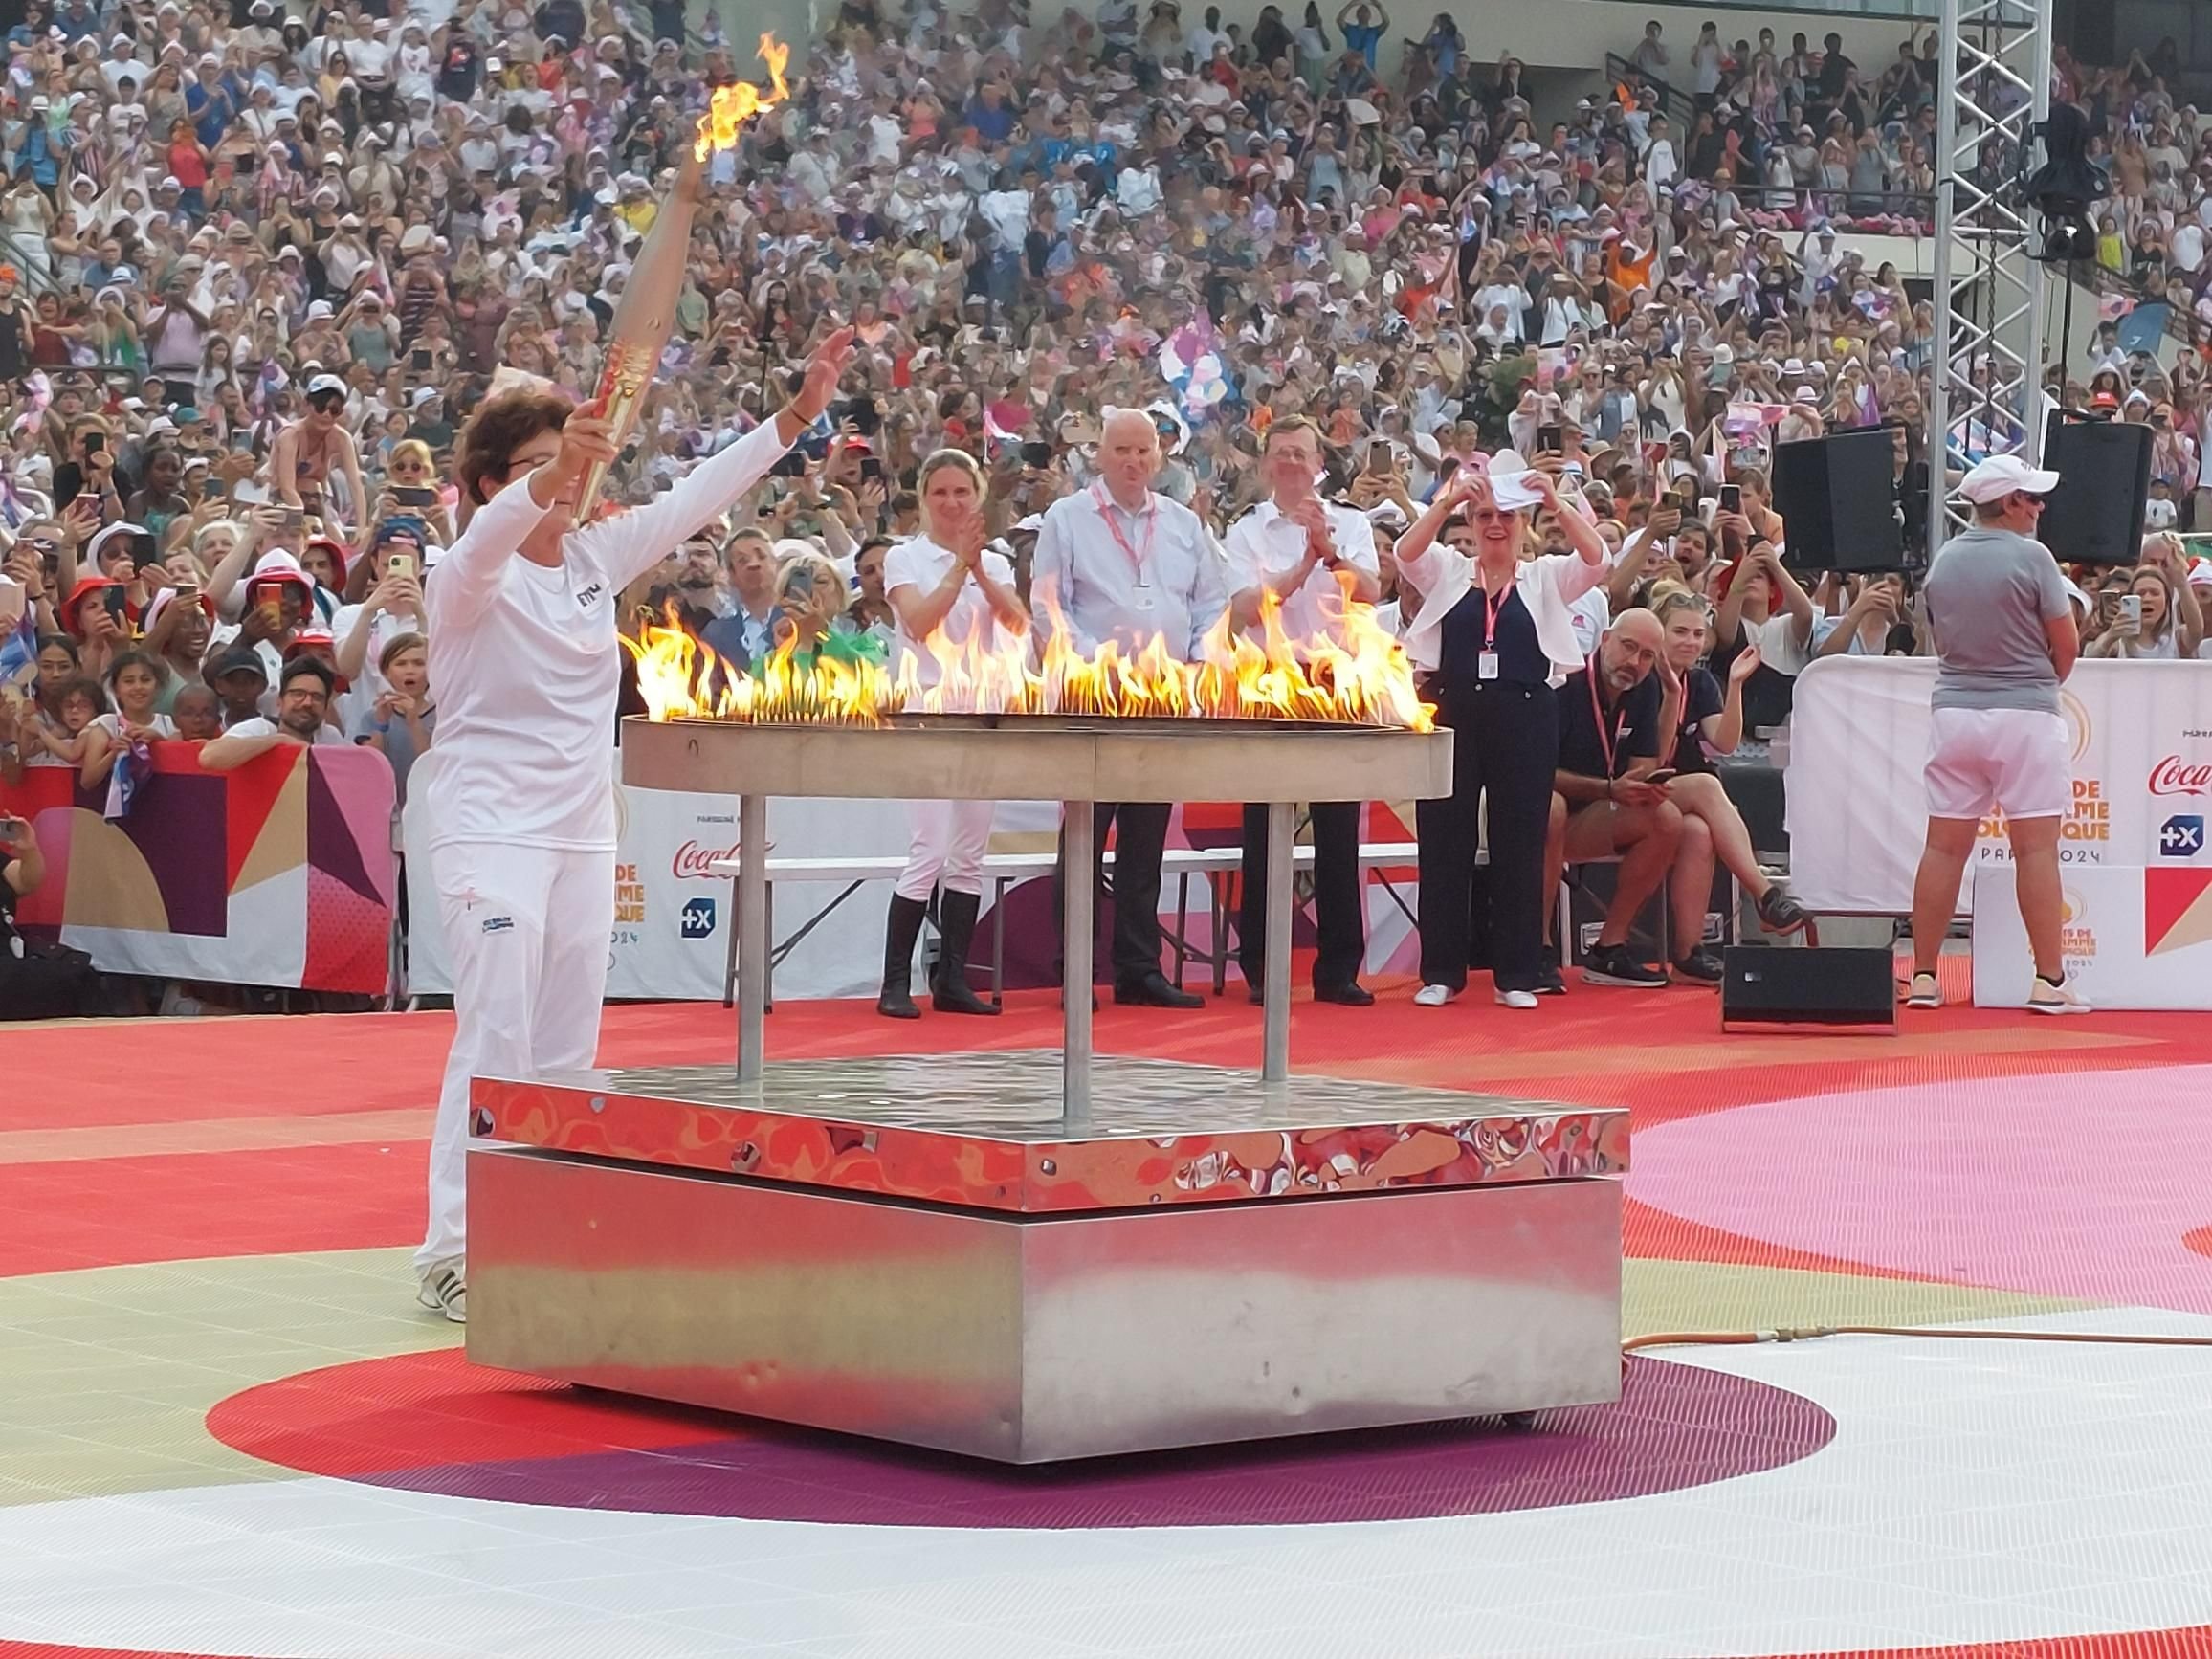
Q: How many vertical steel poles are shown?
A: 3